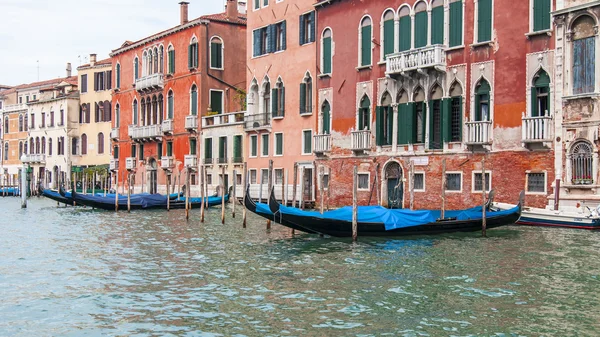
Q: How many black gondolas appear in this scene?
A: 5